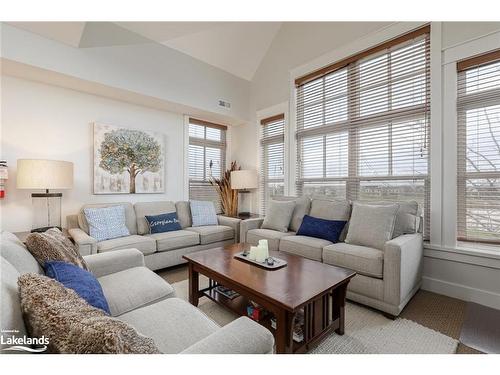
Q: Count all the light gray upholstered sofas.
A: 3